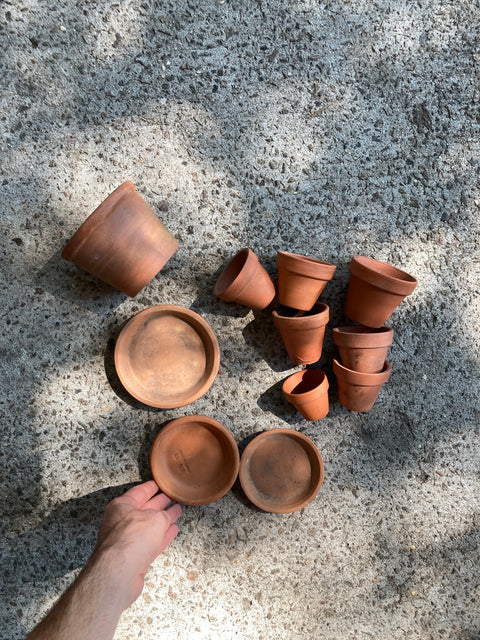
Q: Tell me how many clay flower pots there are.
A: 8